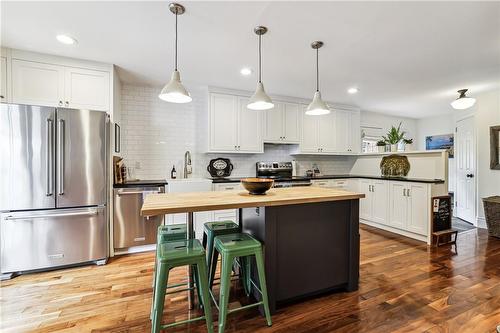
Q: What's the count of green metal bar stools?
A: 4